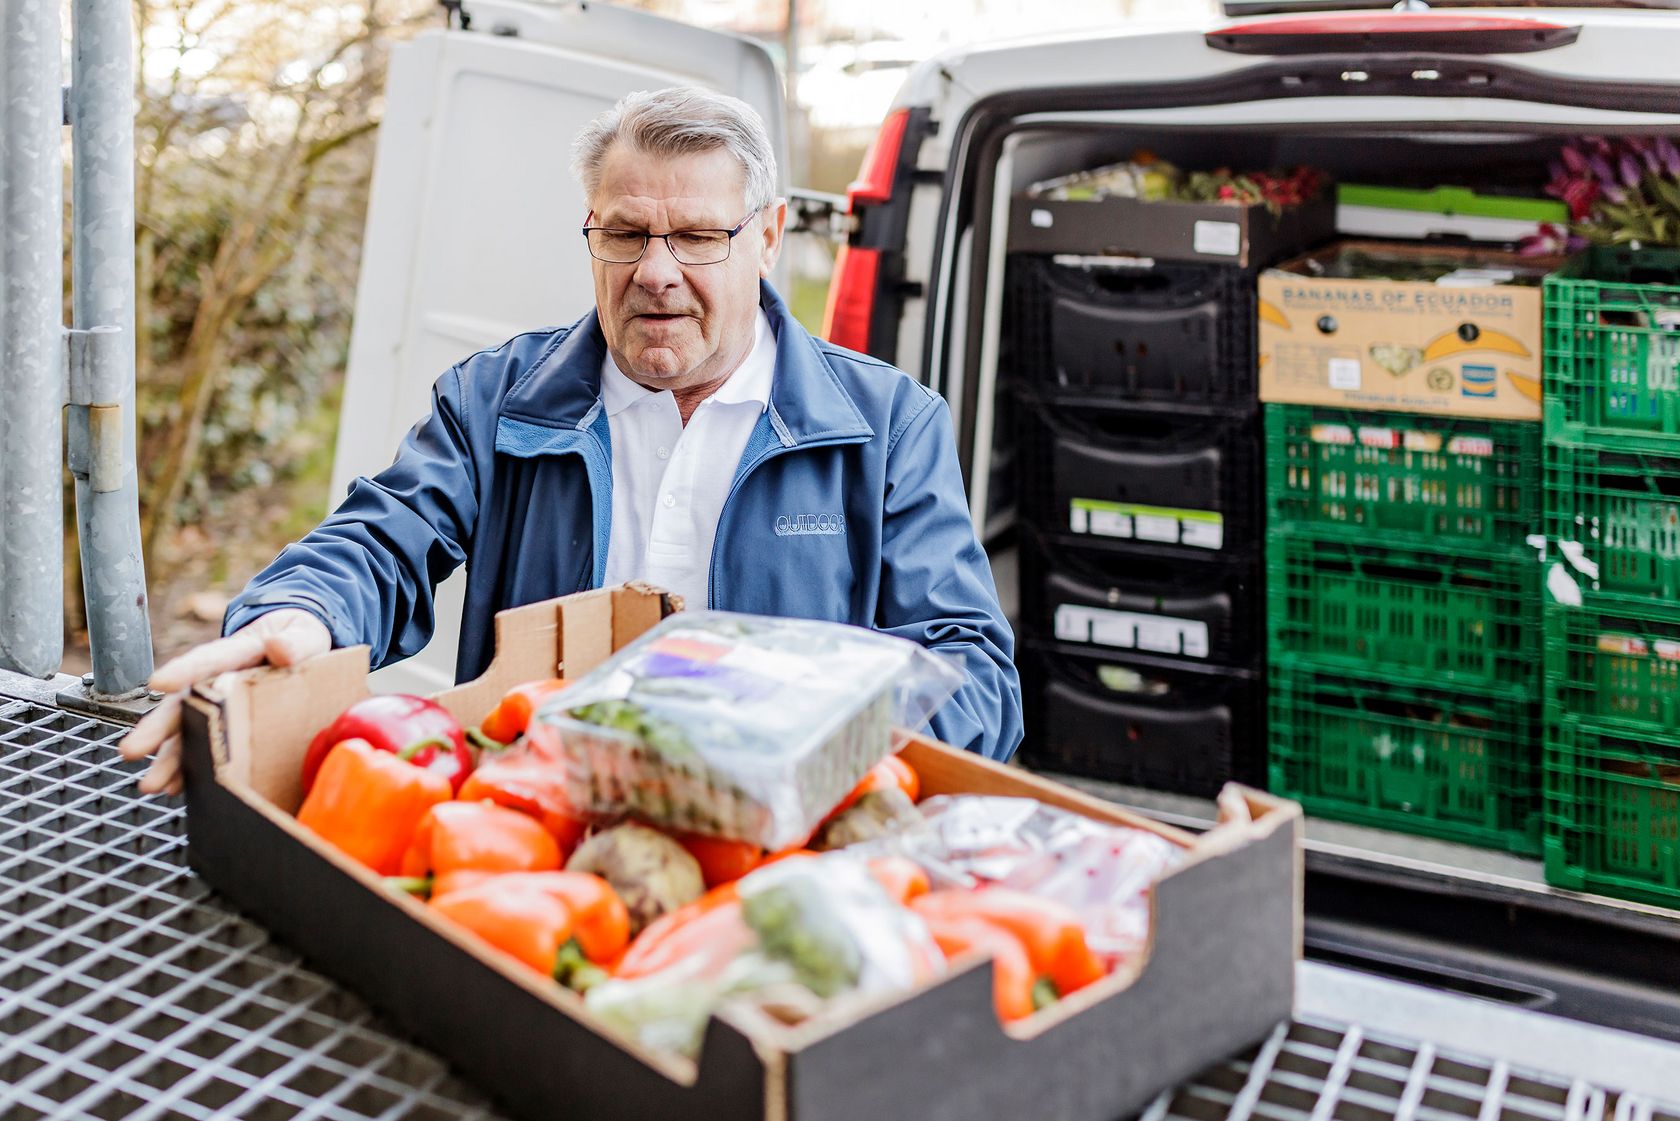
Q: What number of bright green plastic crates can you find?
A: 7